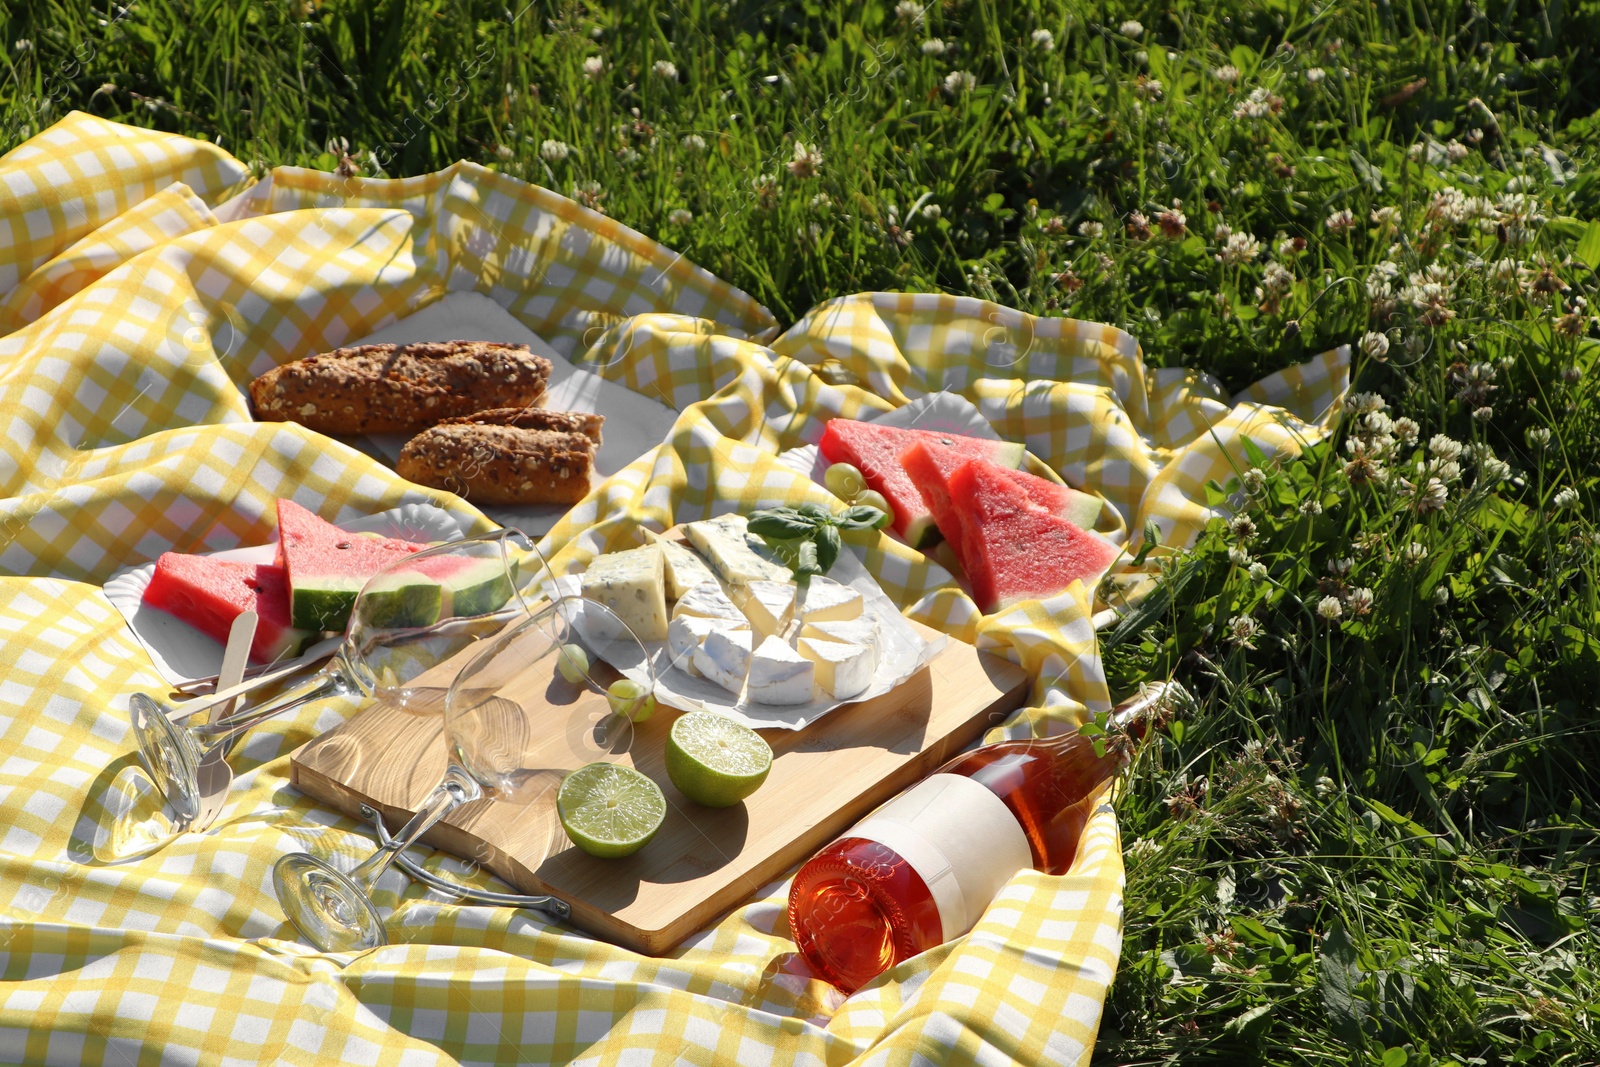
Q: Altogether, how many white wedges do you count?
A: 8